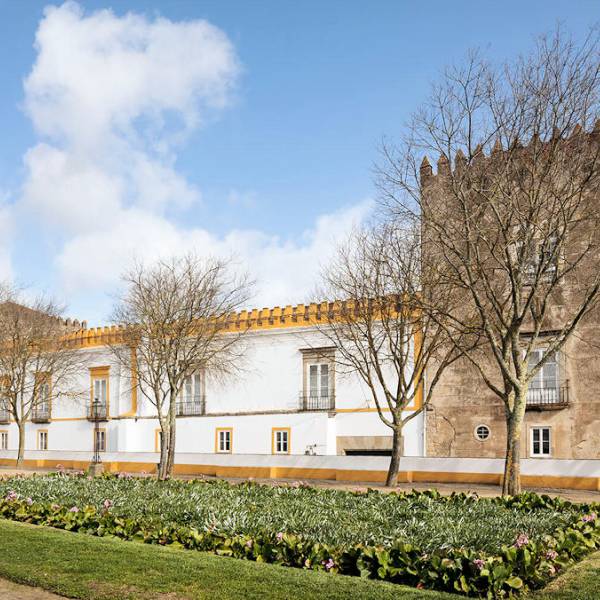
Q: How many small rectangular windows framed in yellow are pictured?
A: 6